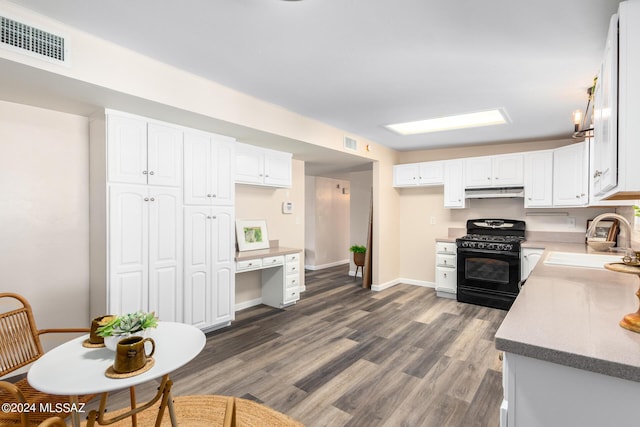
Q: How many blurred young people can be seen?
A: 0